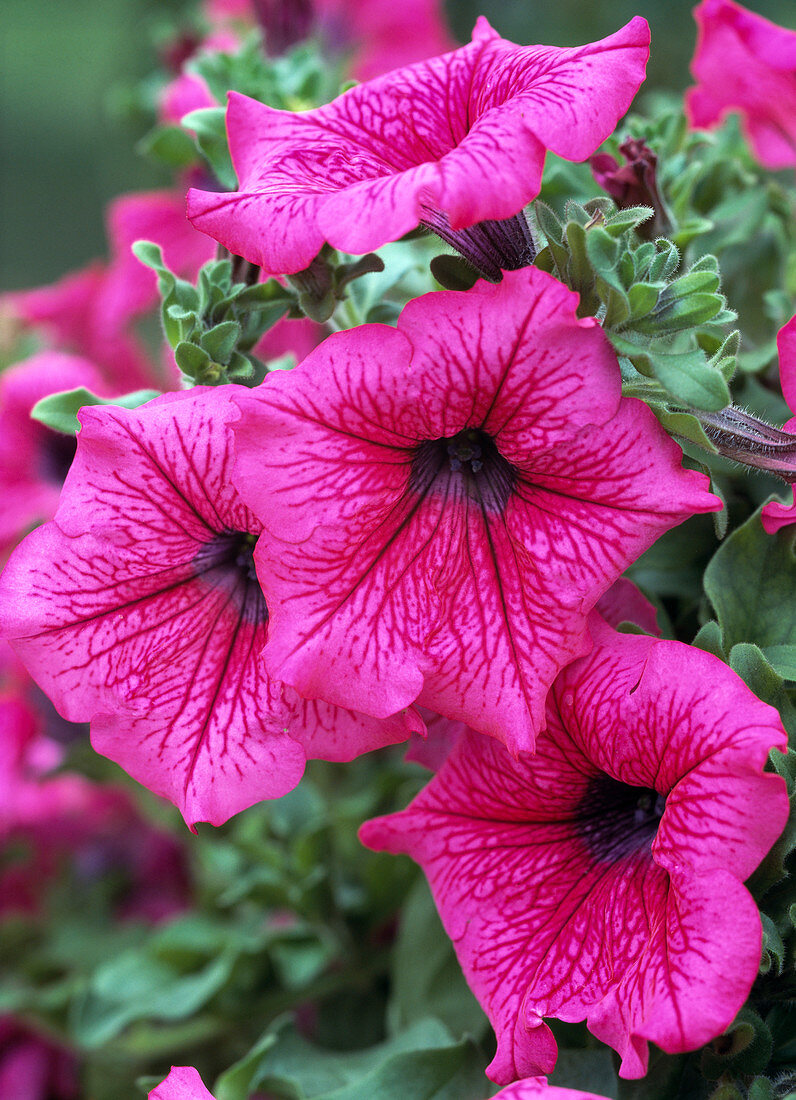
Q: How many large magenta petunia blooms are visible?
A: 4